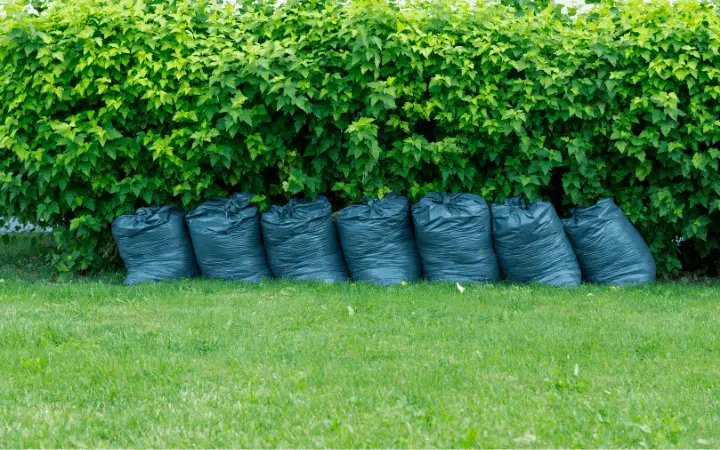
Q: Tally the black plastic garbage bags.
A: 7